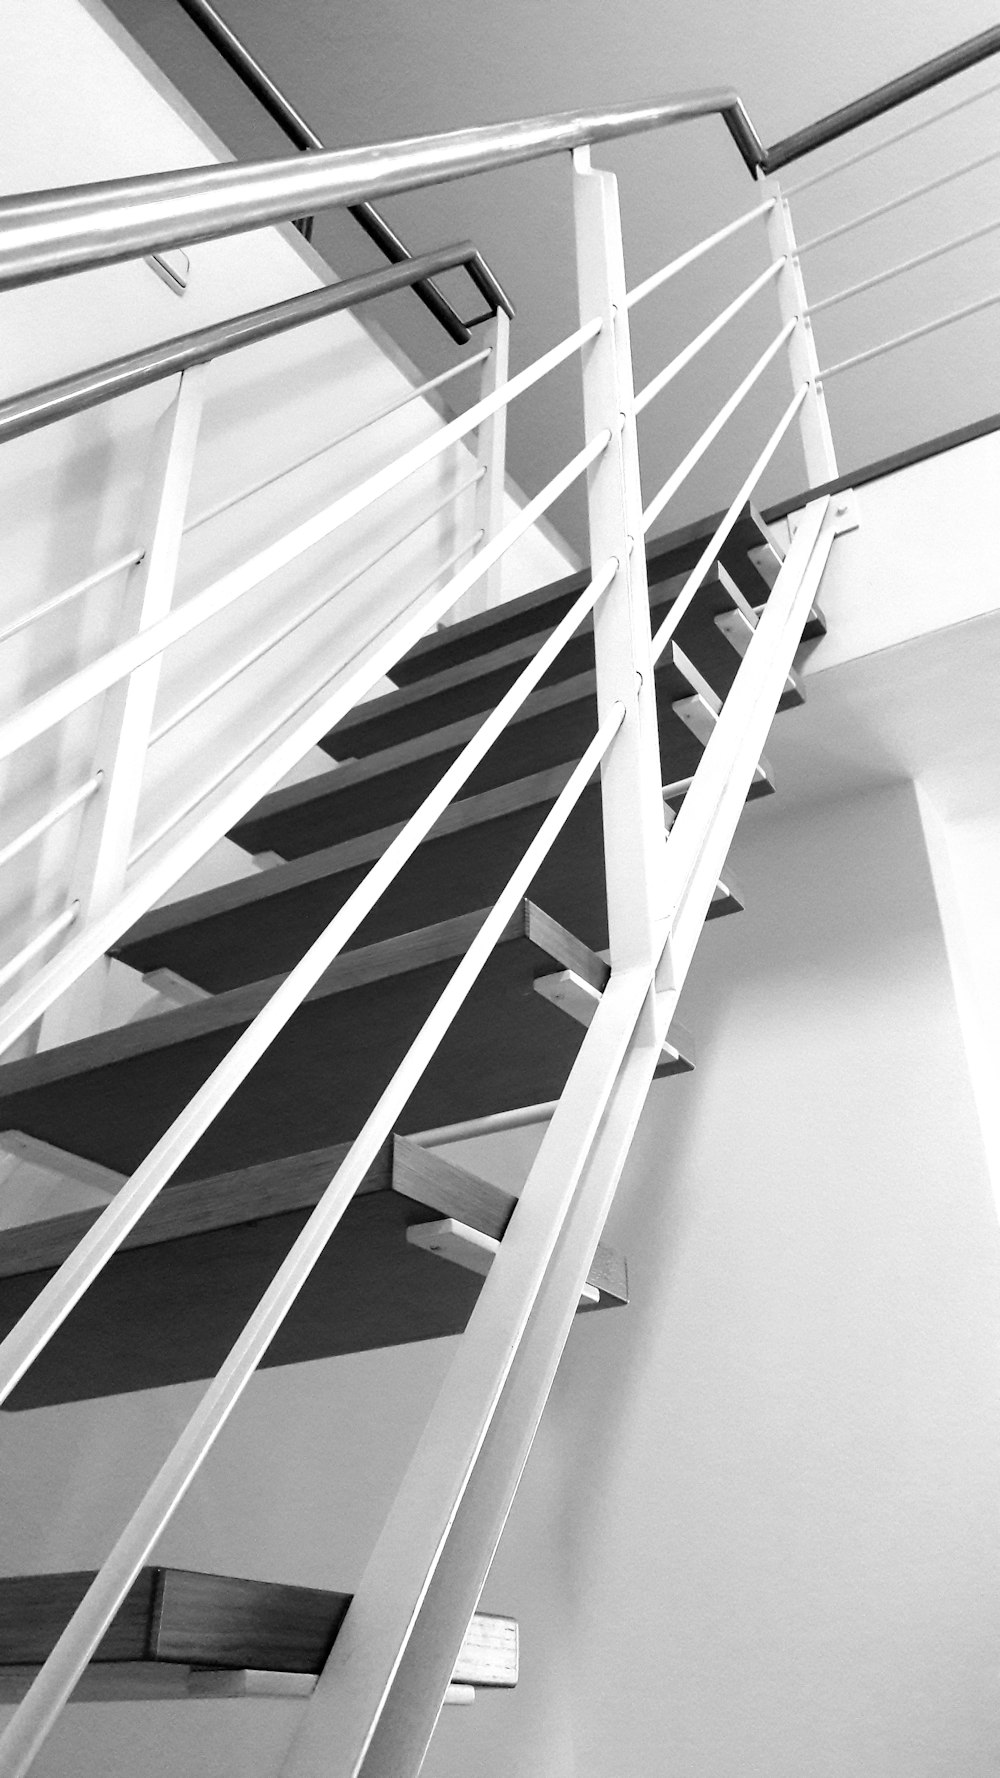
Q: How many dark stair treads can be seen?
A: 7